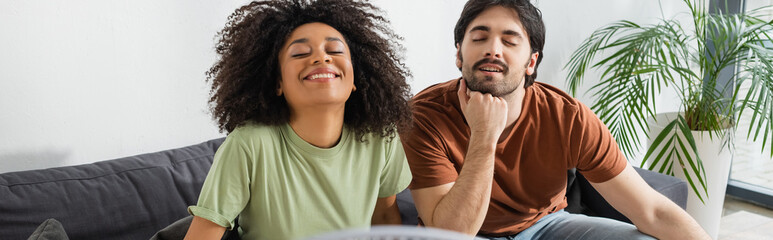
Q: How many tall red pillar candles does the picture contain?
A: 0